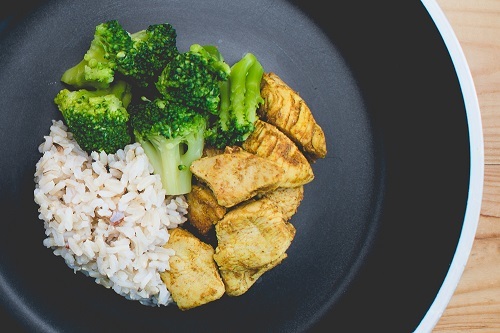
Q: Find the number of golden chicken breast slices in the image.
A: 7